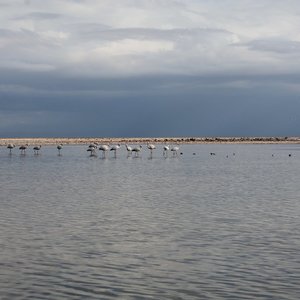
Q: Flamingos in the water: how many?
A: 13